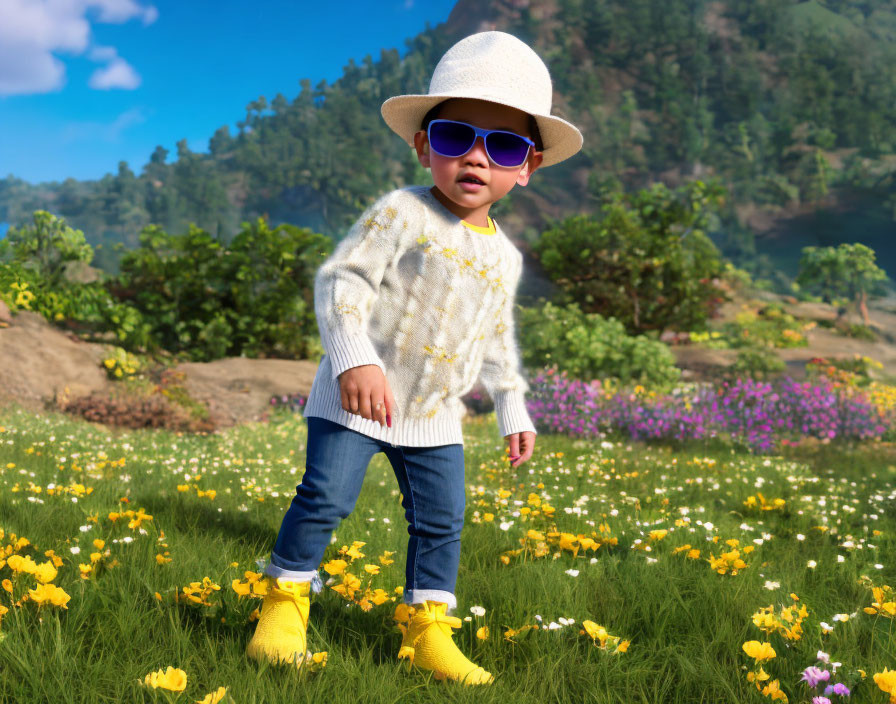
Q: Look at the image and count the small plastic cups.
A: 0